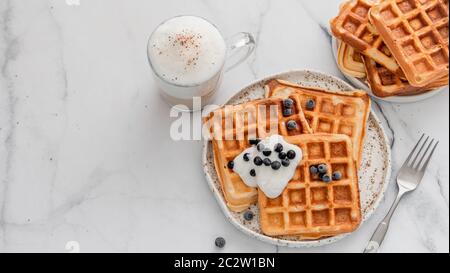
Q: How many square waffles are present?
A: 7